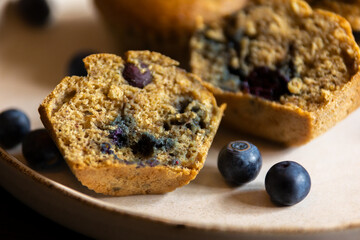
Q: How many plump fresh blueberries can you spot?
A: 6